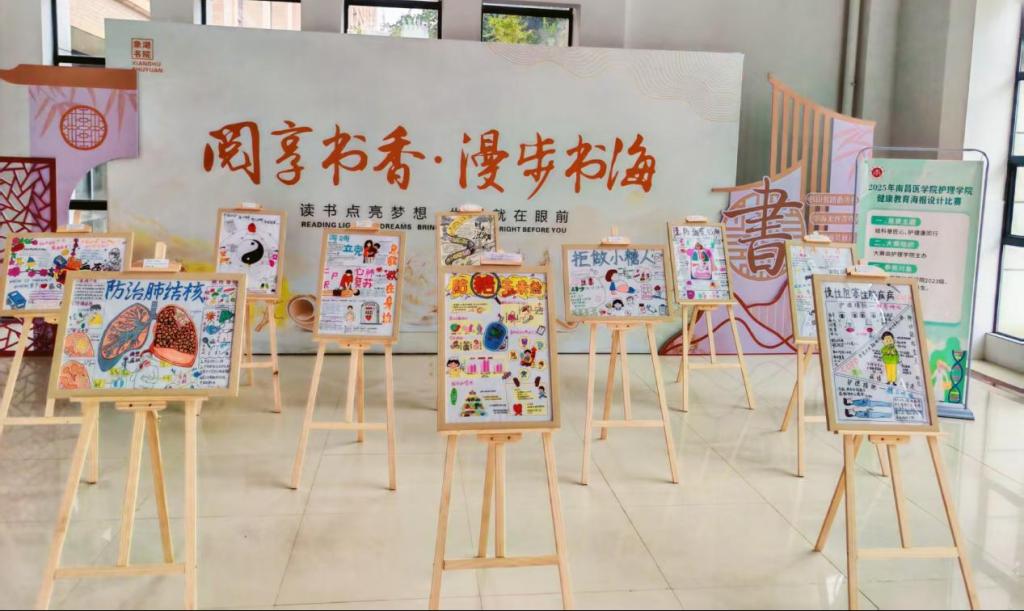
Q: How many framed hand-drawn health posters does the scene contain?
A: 10